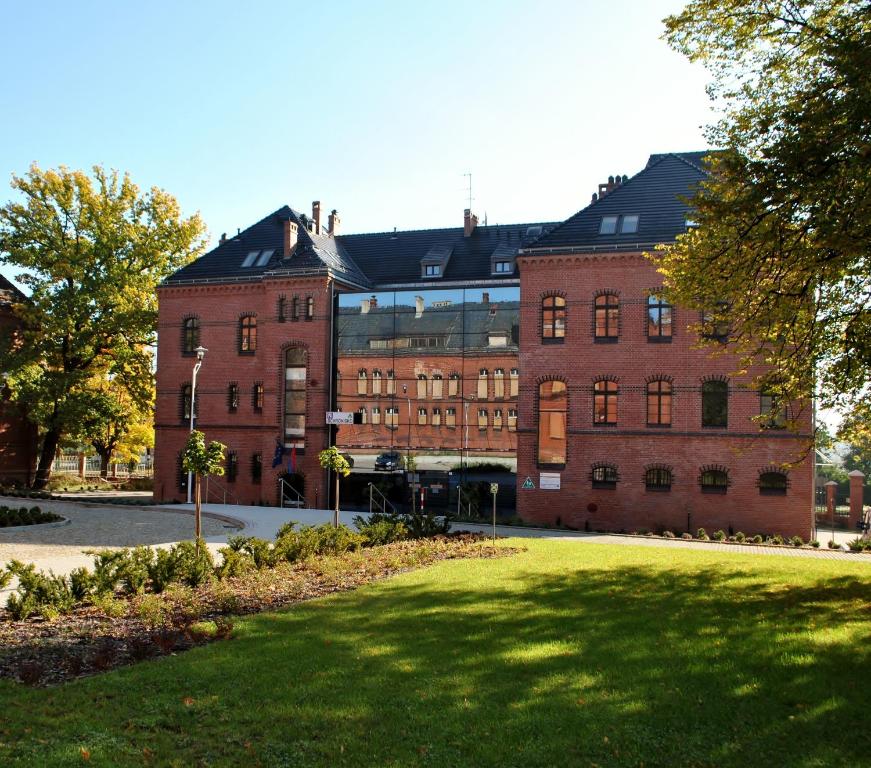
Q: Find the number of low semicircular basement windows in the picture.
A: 4